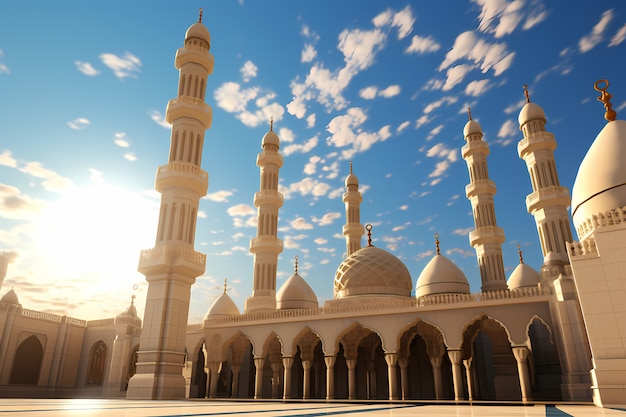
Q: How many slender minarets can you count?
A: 5